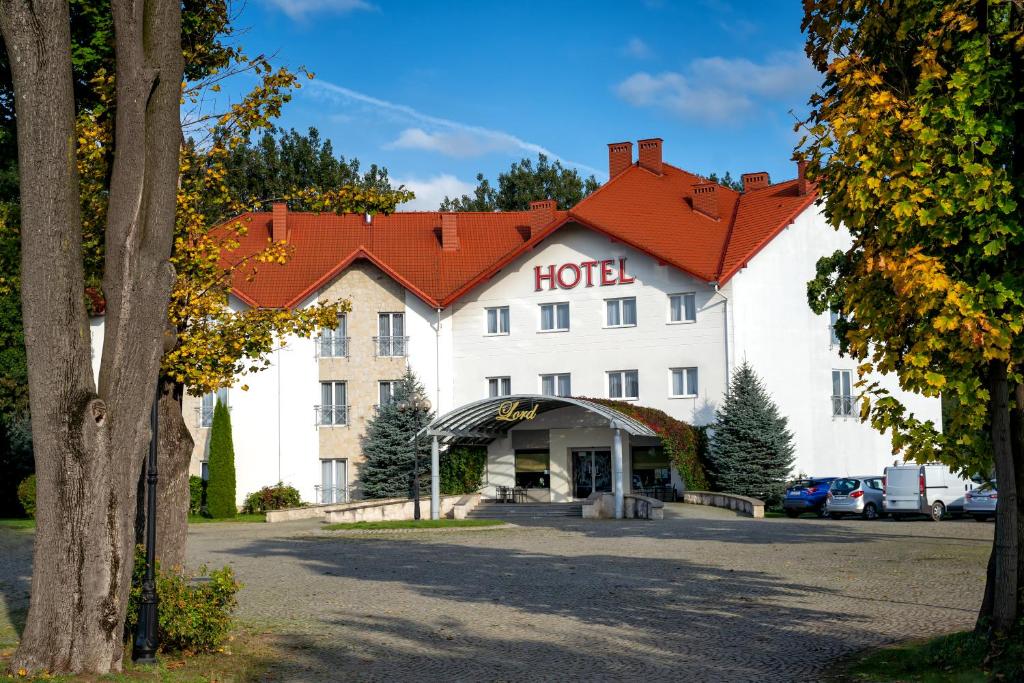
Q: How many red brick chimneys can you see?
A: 8